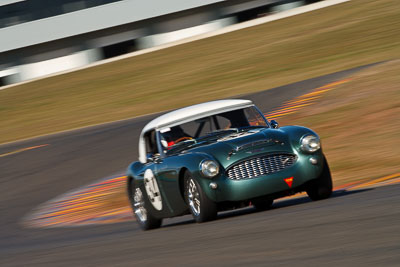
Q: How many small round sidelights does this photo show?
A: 2